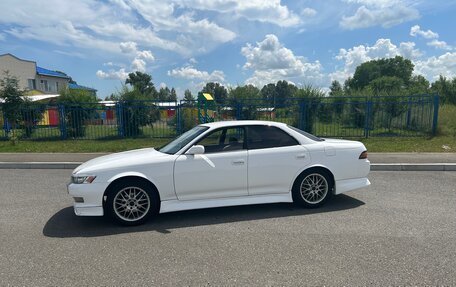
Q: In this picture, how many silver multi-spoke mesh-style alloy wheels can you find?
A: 2